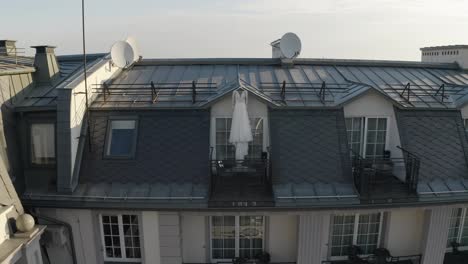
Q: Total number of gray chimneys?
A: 2